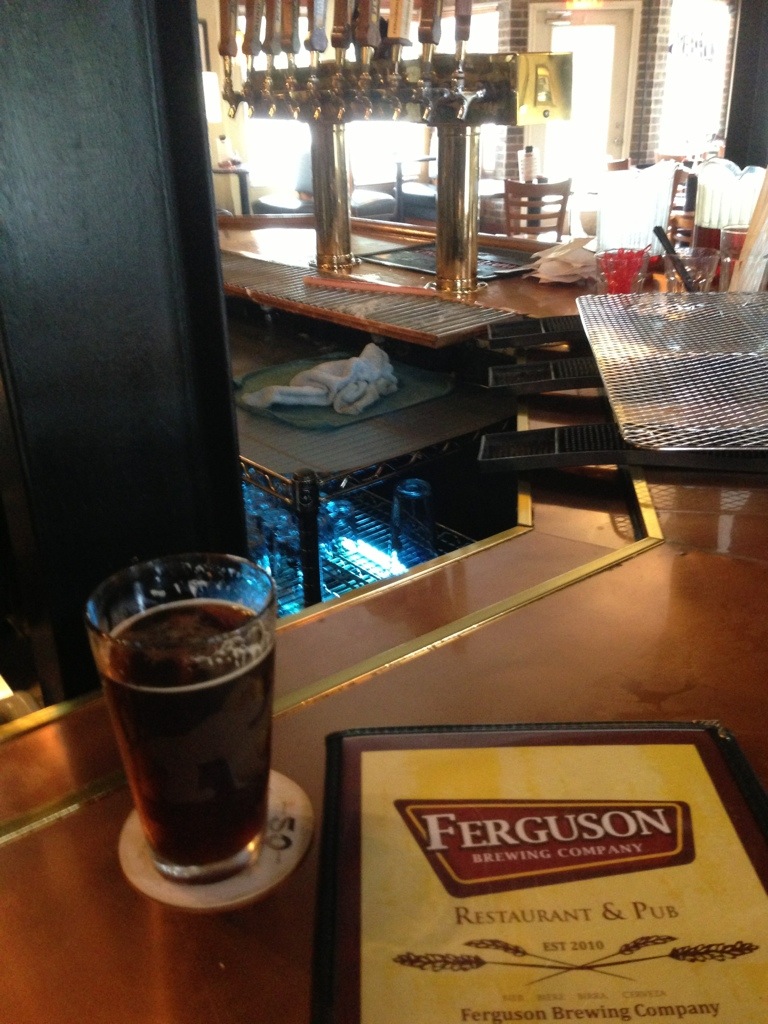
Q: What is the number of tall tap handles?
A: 10